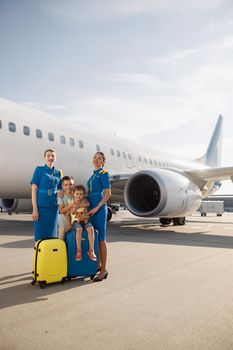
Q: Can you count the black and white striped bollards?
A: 0